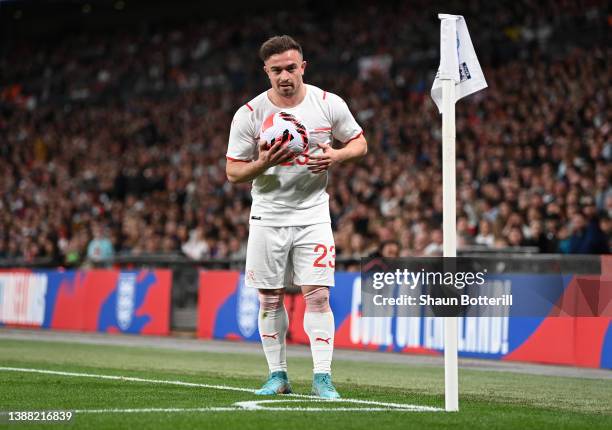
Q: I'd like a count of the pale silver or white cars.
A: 0